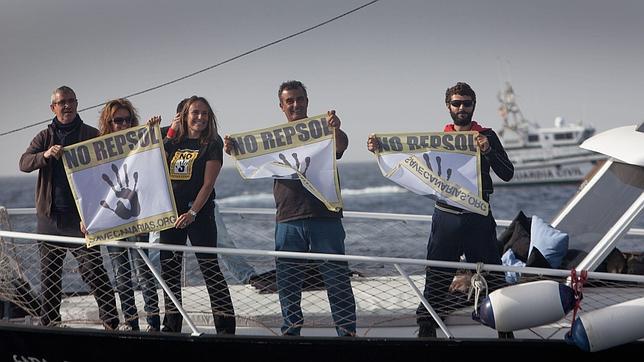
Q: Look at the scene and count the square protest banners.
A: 3